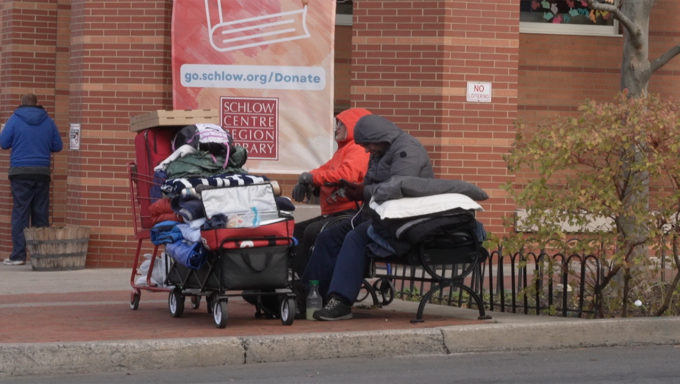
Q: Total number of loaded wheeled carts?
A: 2